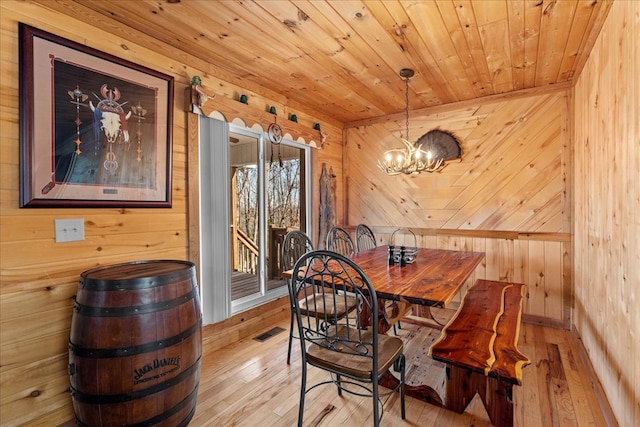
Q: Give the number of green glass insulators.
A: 5